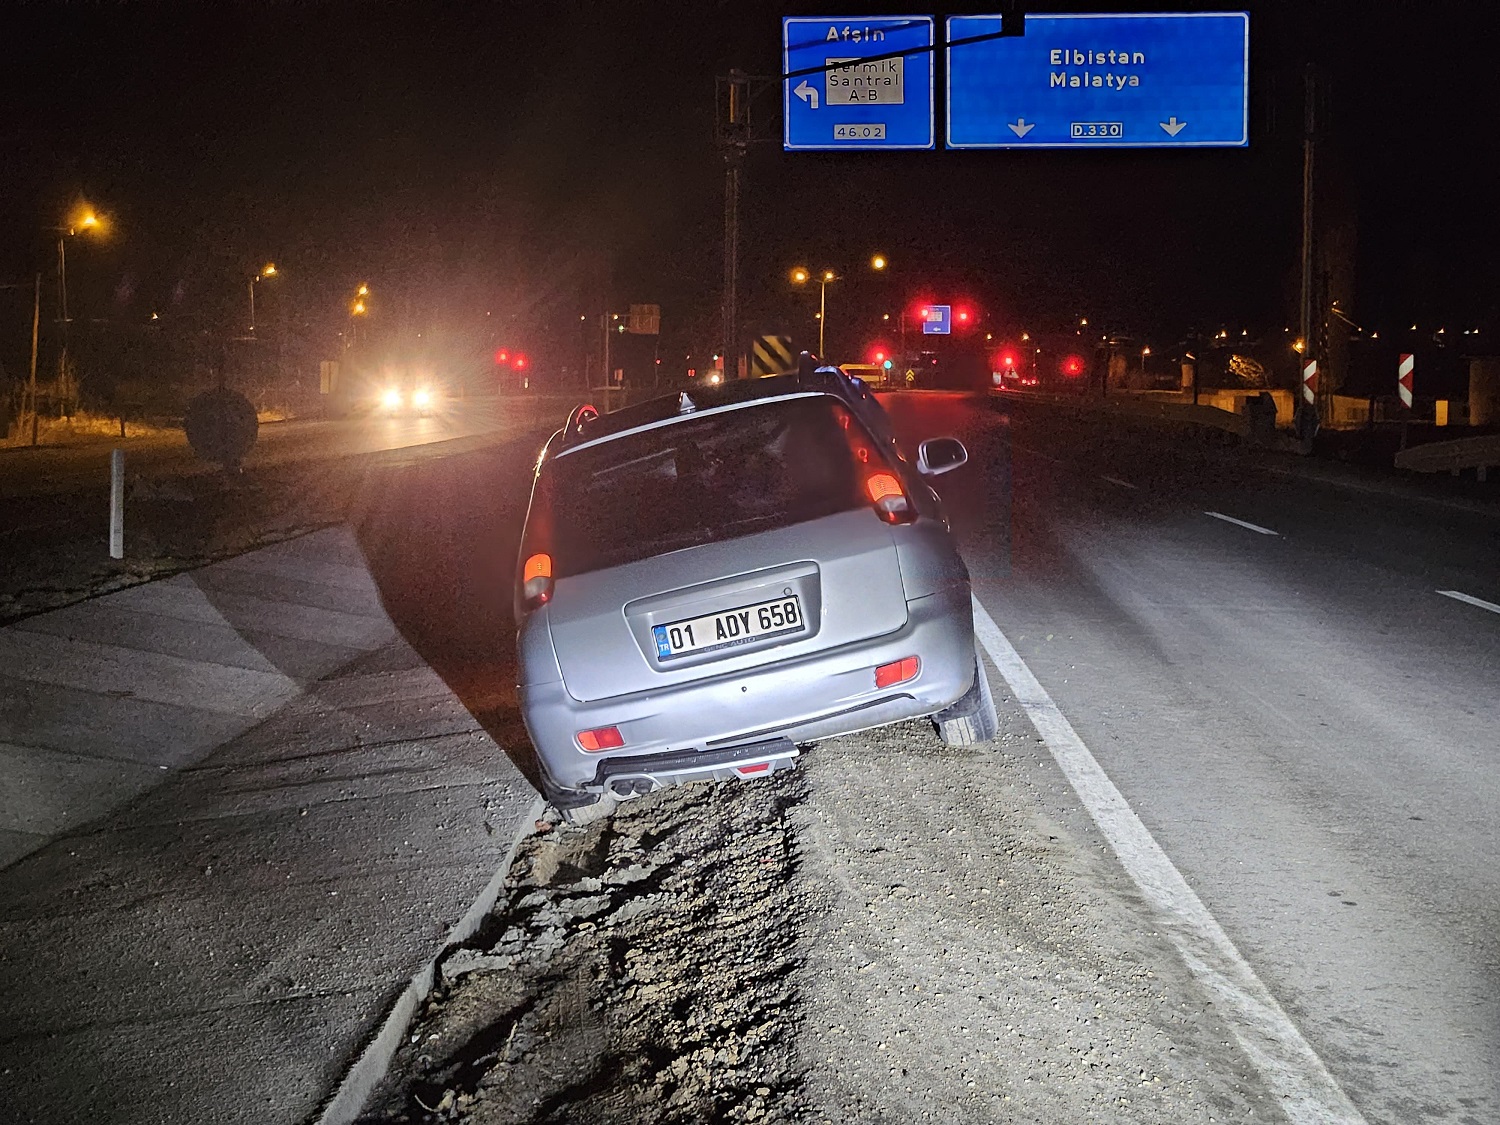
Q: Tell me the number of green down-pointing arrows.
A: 0